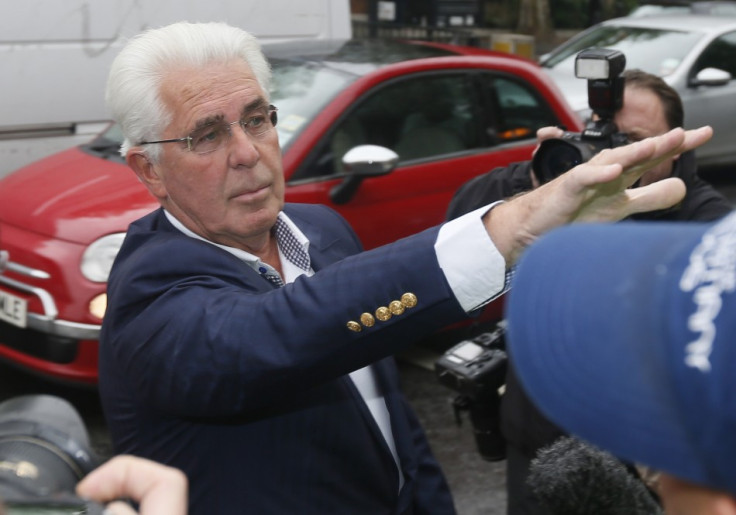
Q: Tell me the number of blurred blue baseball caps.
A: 1